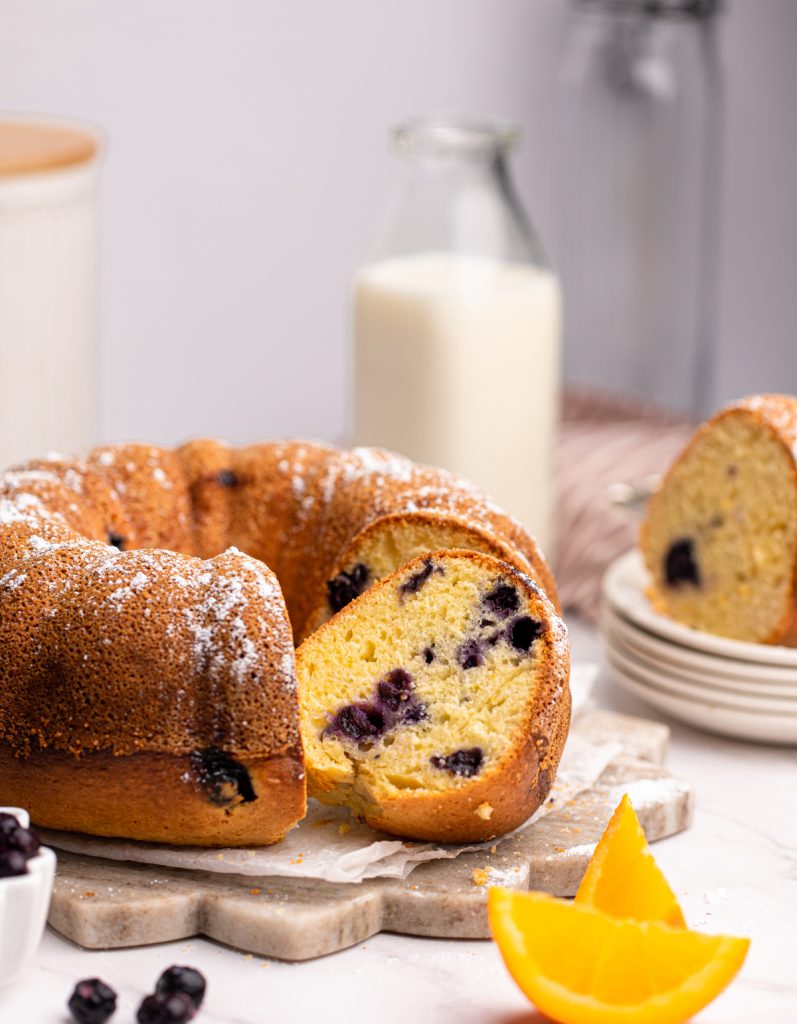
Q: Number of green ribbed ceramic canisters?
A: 0